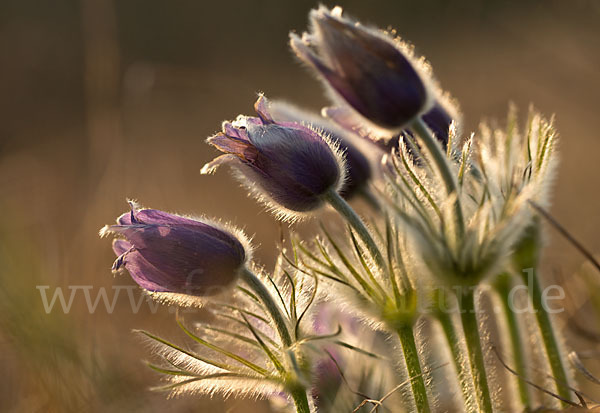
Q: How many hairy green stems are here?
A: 6